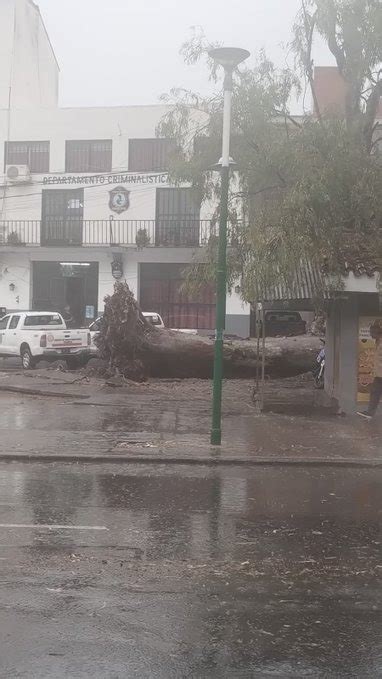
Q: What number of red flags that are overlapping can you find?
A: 0